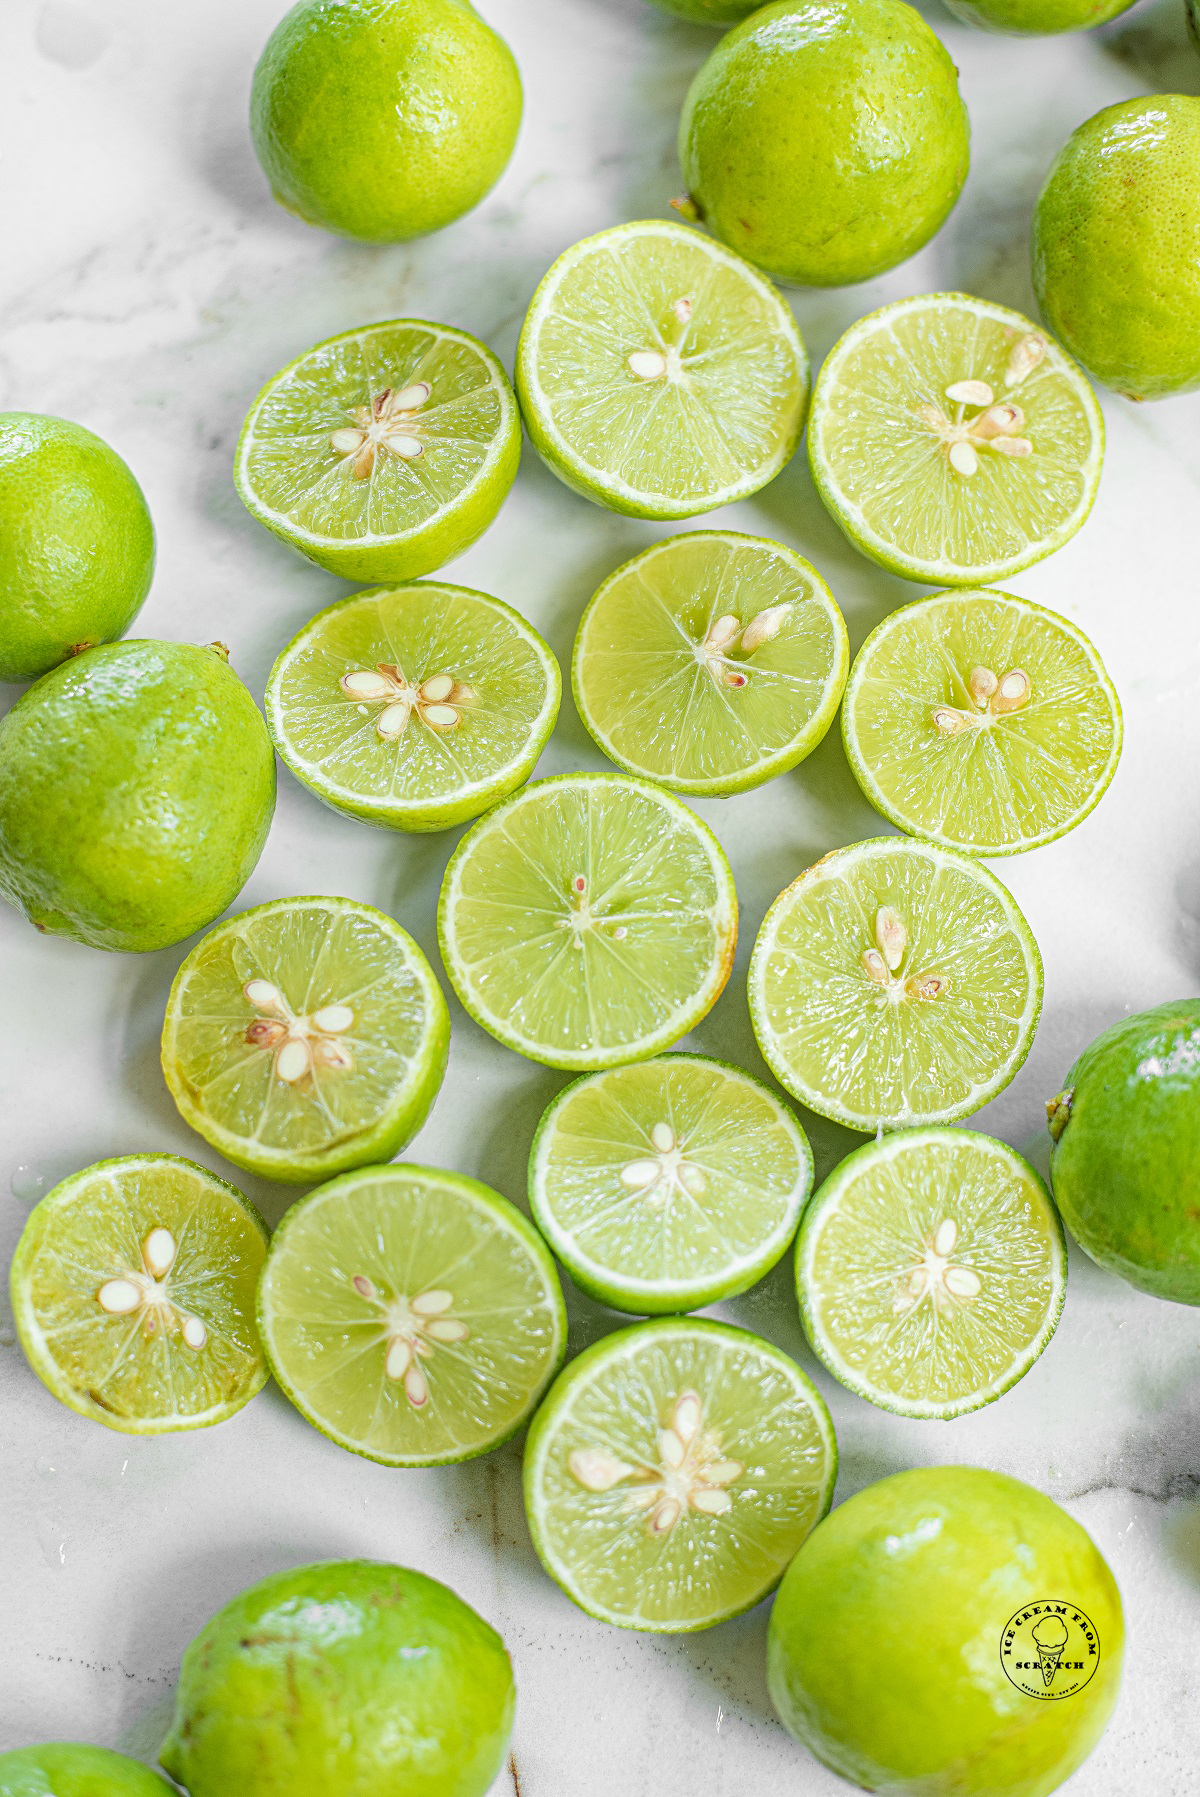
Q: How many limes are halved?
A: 14